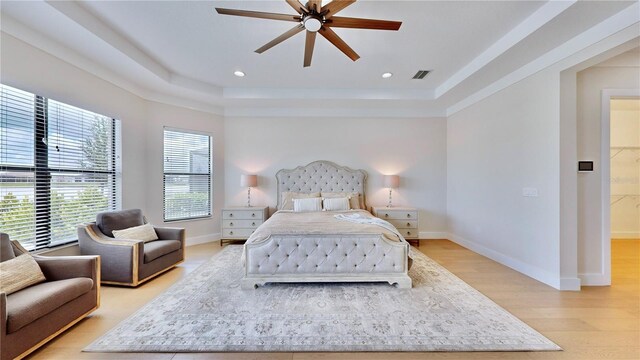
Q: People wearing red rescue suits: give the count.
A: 0